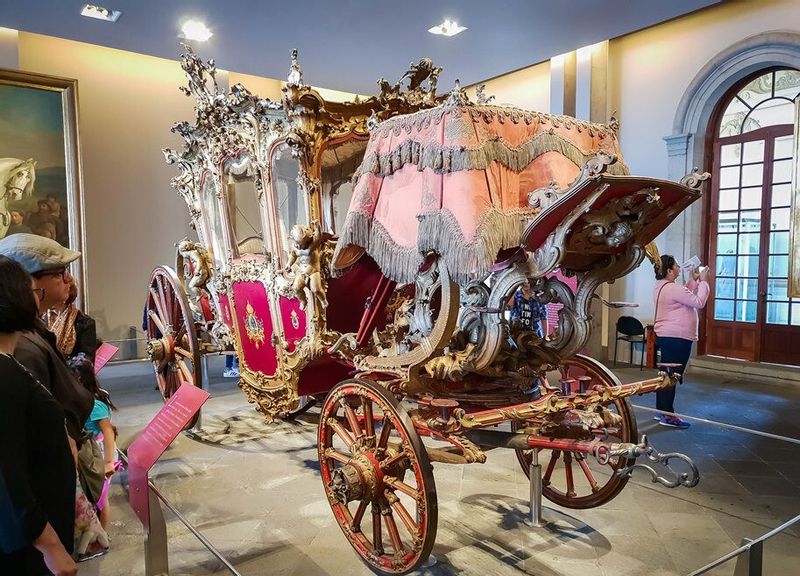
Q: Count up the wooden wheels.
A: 3